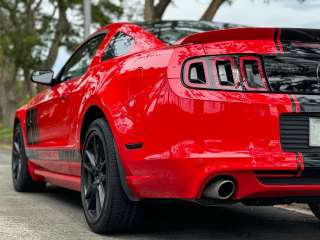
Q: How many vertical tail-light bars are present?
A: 3